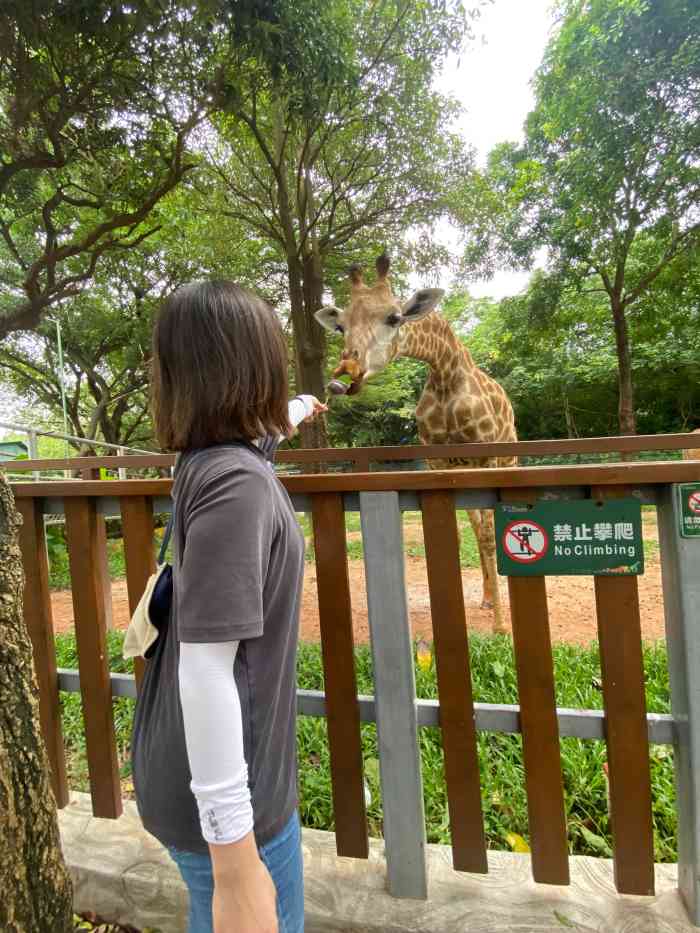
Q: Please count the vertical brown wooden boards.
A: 7